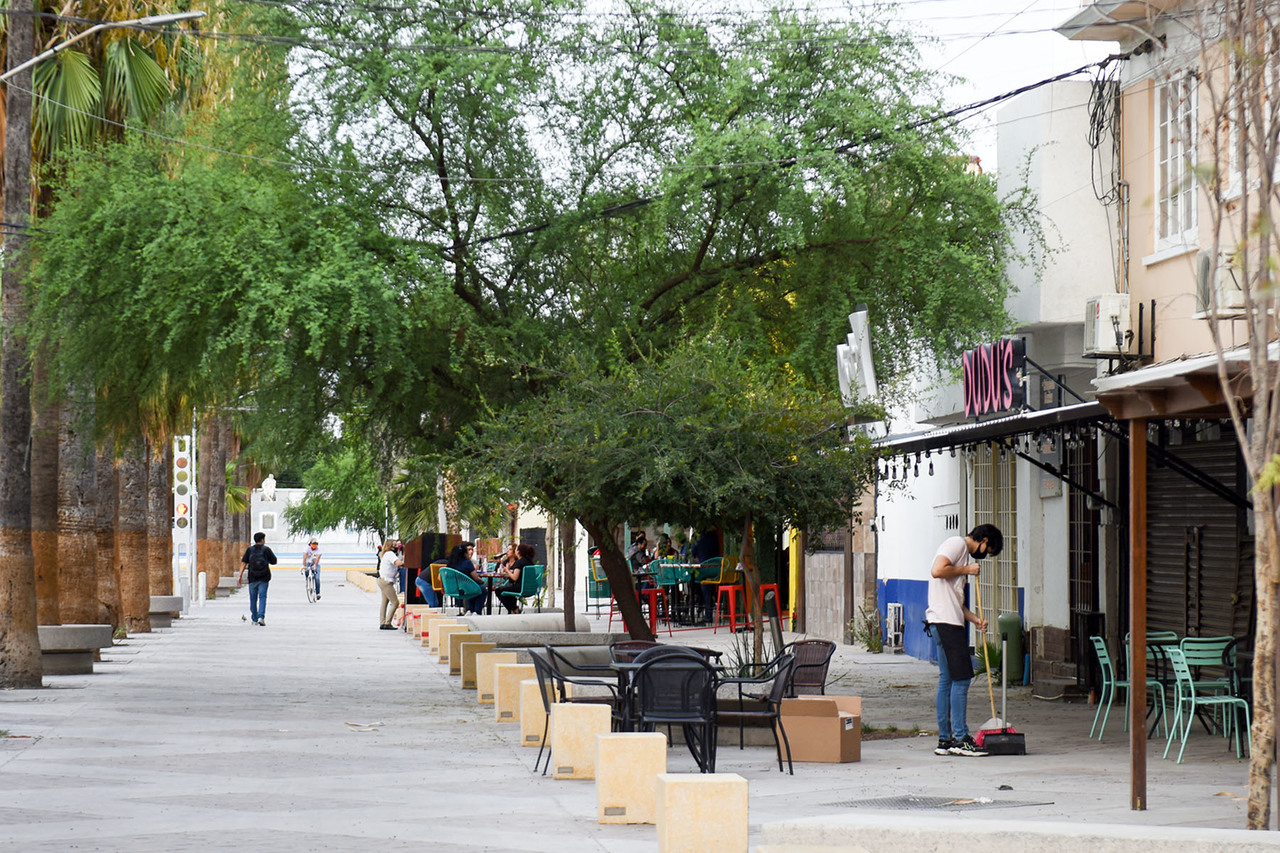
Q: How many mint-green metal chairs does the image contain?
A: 4